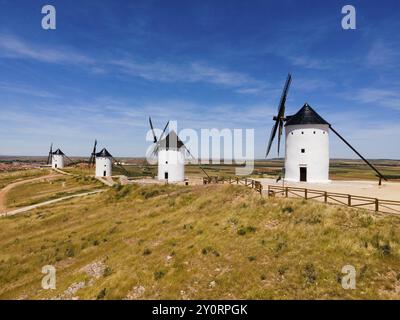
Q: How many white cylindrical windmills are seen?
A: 4